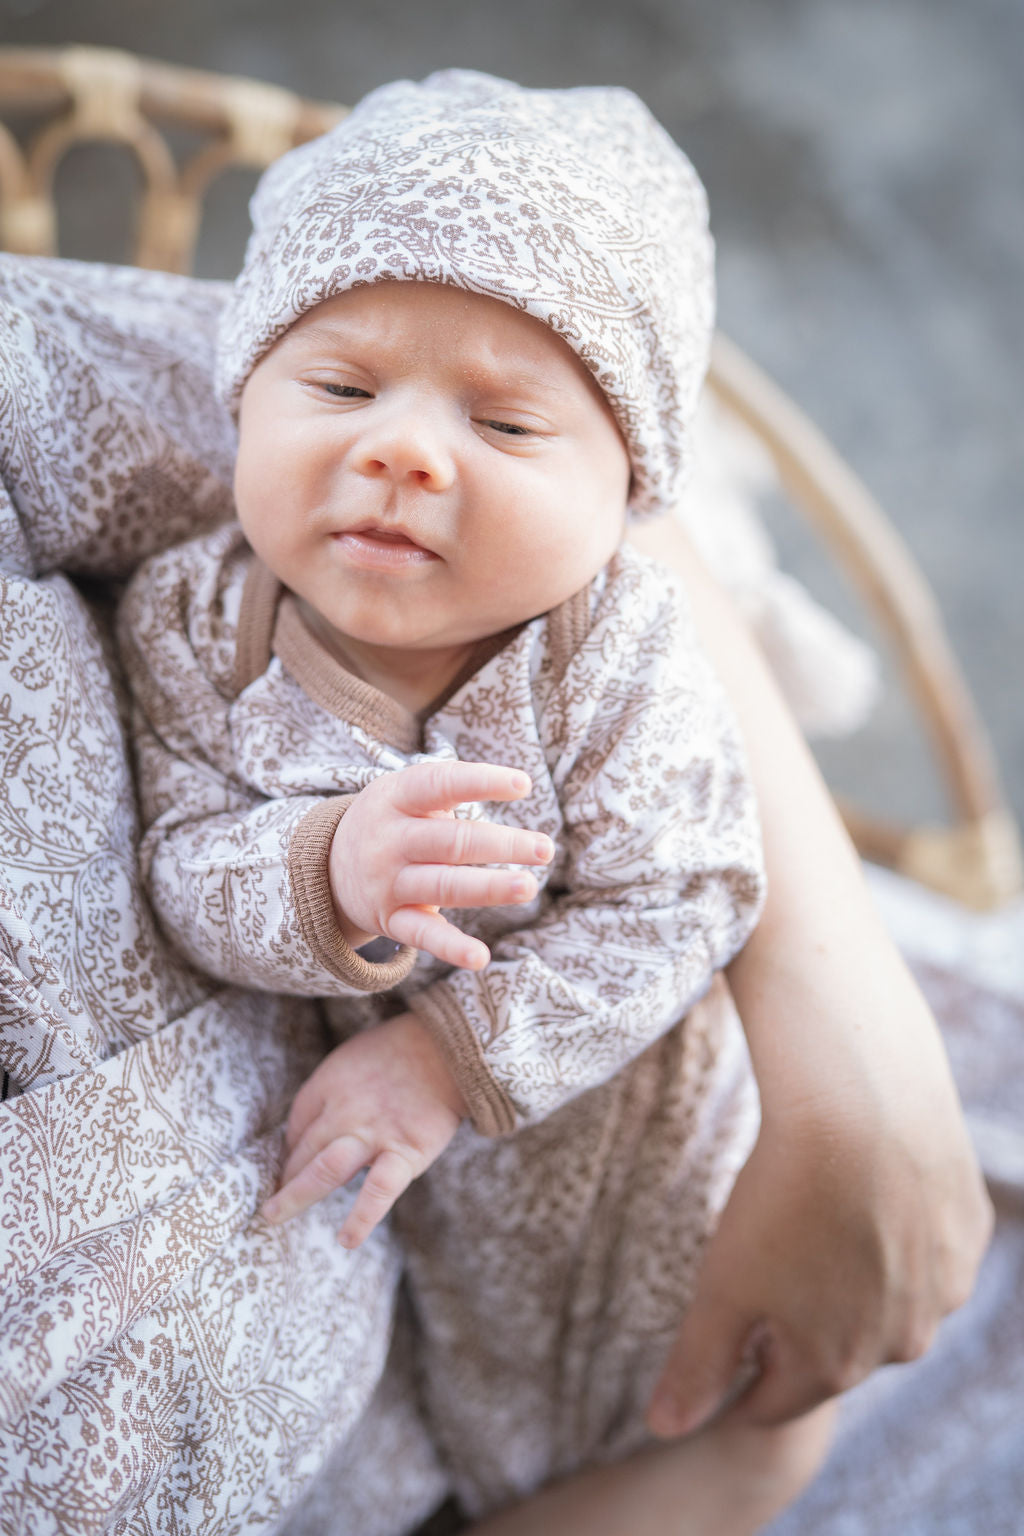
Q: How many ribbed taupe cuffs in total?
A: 2